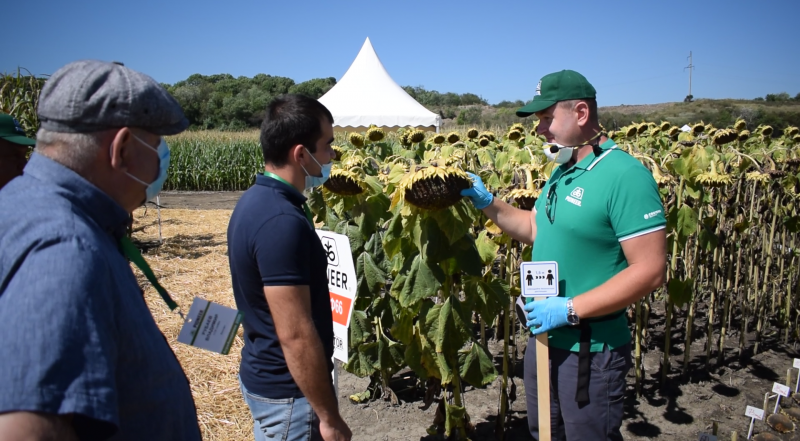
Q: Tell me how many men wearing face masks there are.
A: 3